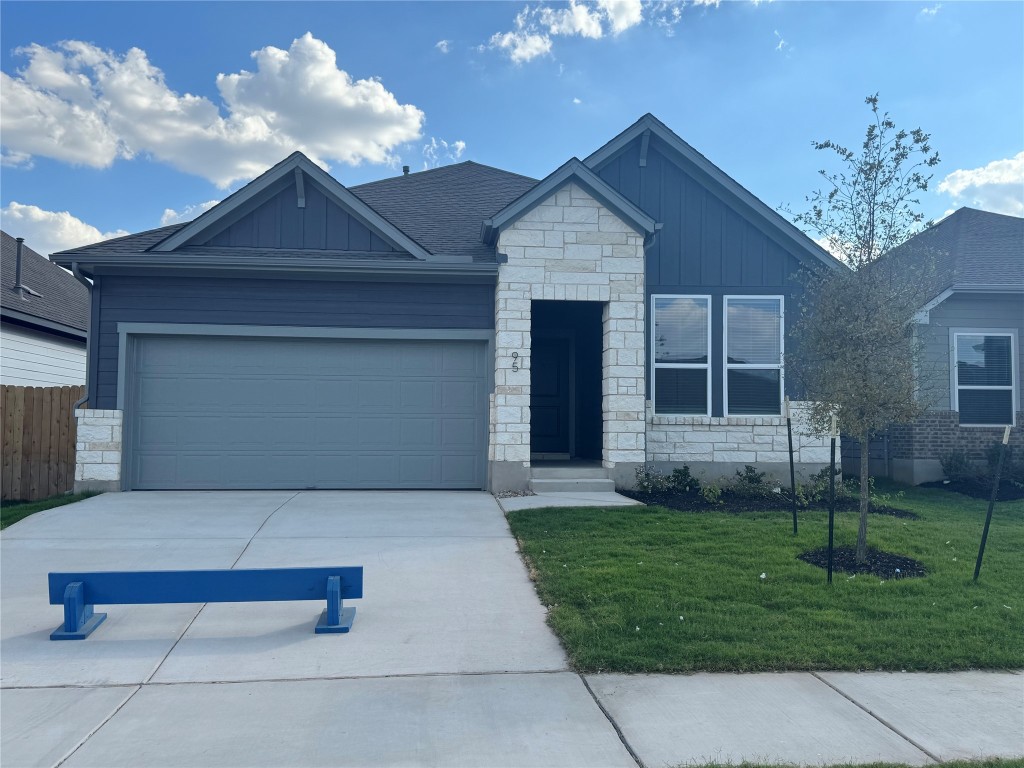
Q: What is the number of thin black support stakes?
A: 3